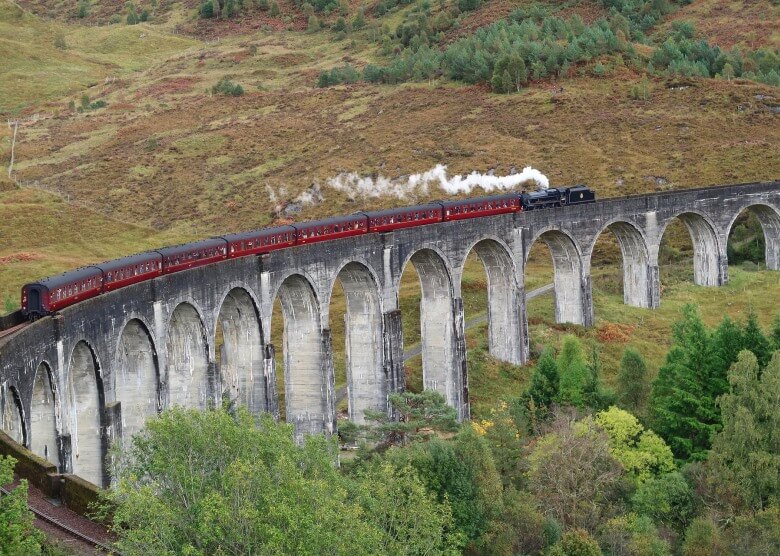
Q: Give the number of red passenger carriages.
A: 7